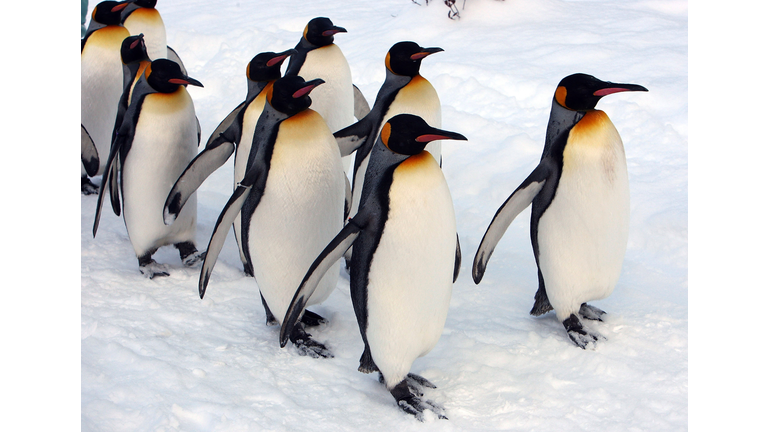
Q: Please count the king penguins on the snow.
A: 10